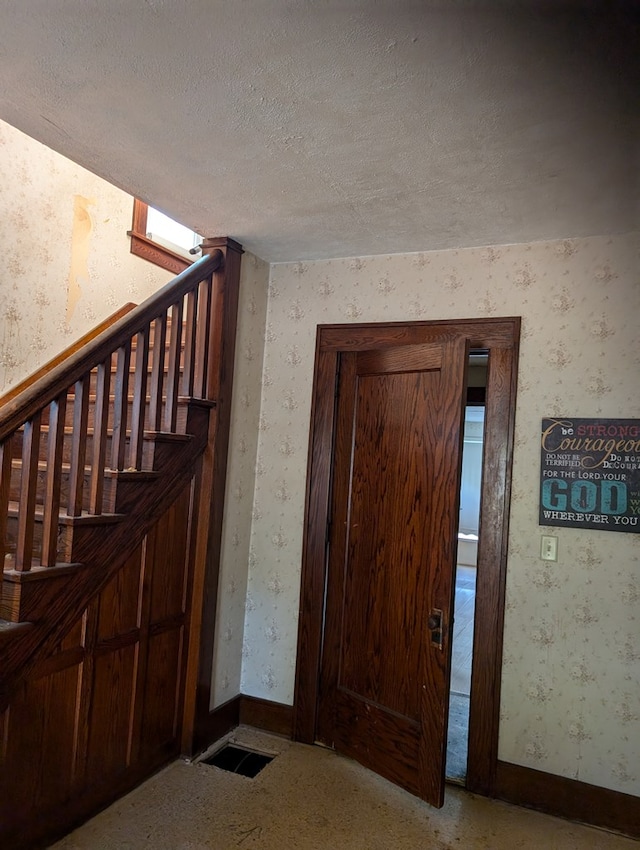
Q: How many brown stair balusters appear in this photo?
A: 11